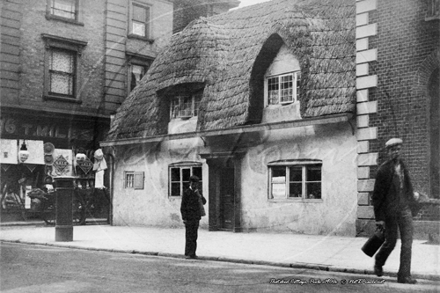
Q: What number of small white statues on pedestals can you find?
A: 0